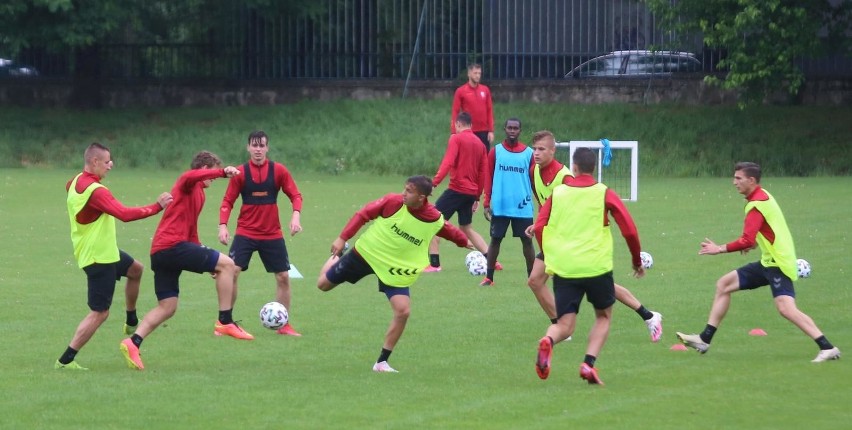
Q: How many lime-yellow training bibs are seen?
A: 5